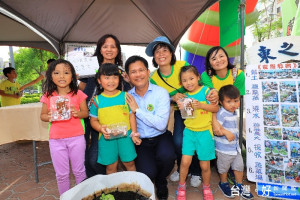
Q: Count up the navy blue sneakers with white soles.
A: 2